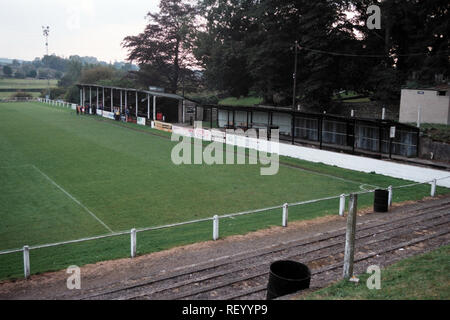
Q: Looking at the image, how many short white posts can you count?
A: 7